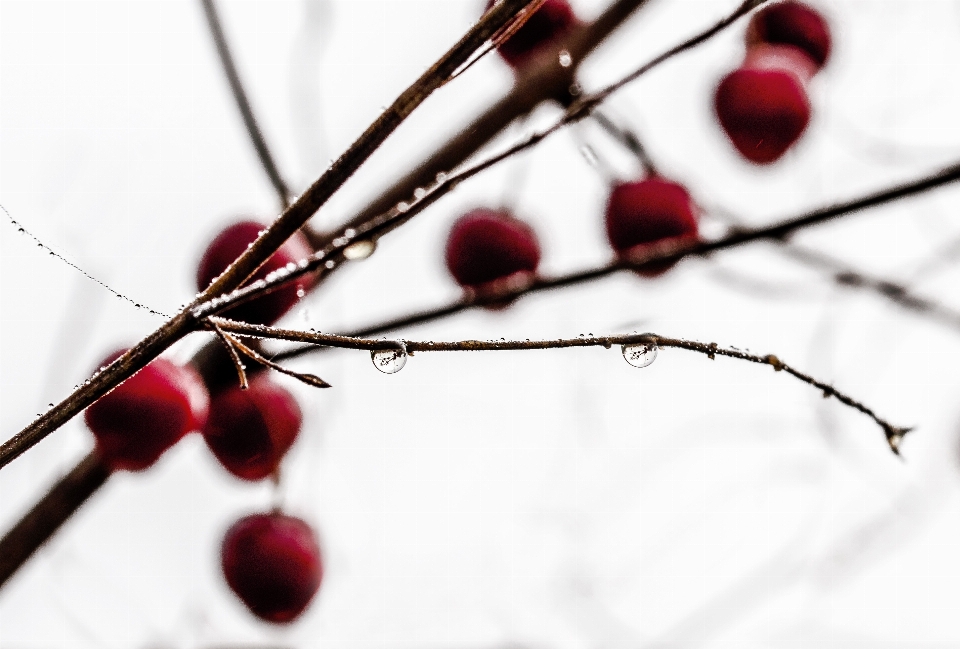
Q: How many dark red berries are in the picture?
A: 9